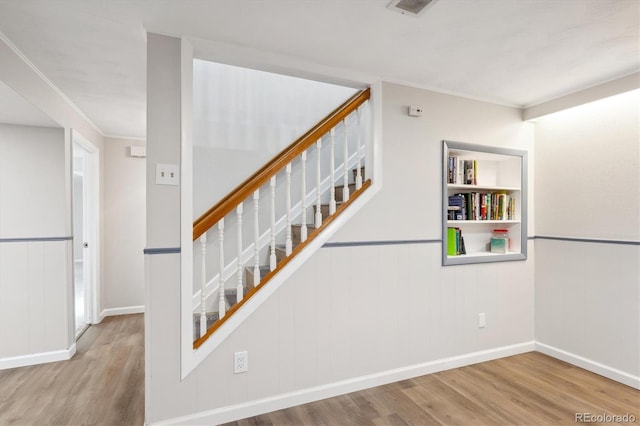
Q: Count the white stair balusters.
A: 11